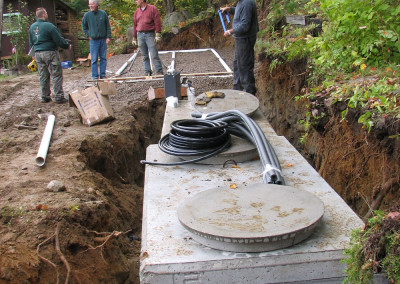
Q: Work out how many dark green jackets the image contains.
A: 2